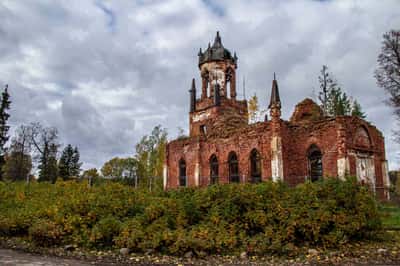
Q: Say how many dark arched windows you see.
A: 5